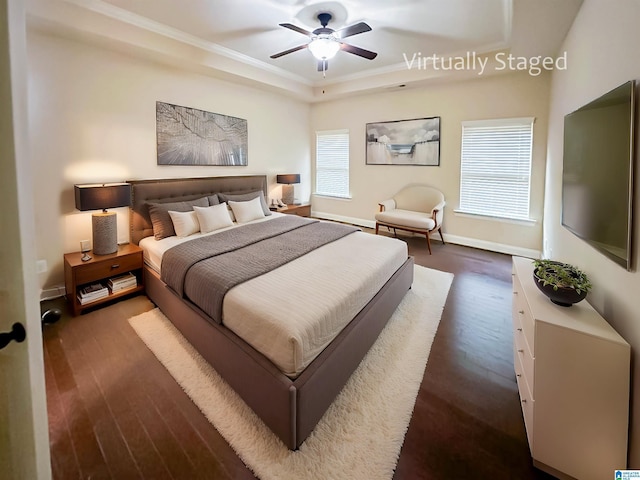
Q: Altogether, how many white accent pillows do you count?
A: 3